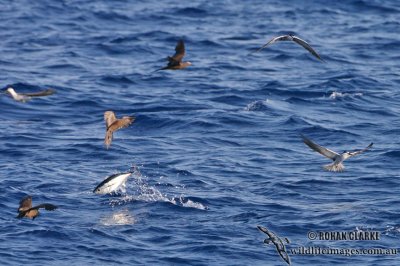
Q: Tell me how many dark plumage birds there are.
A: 3